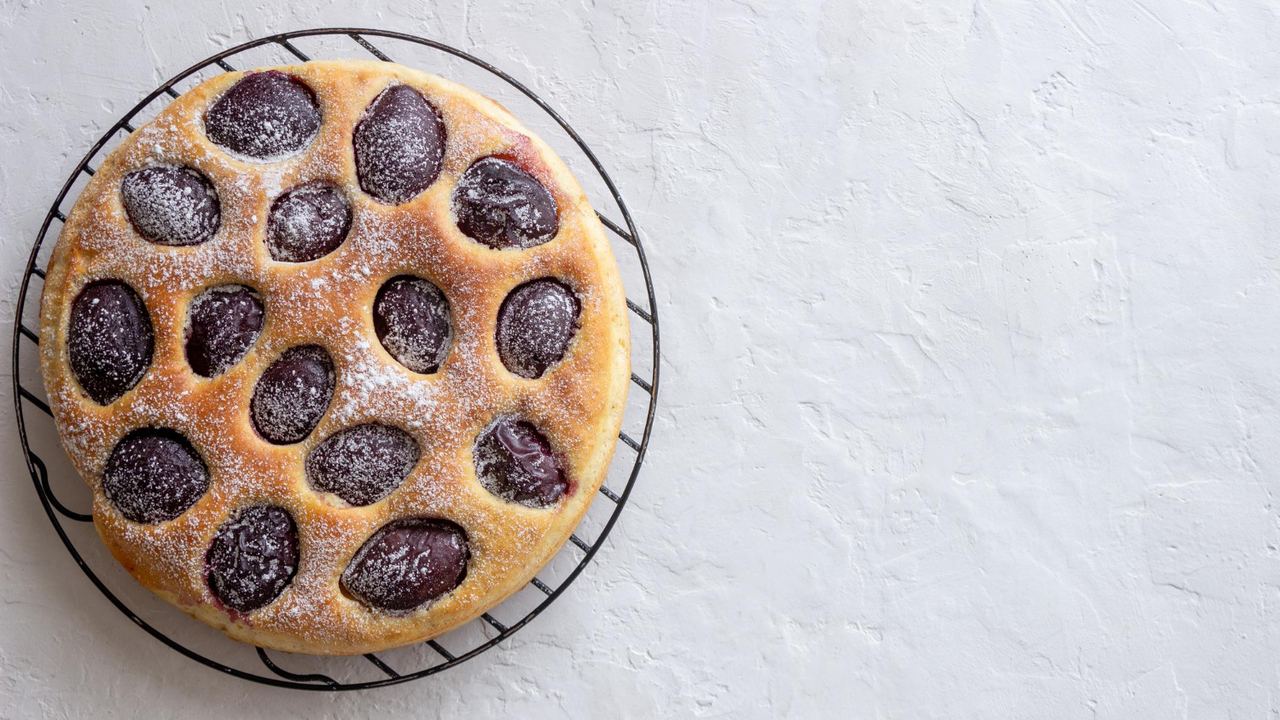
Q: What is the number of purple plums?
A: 15